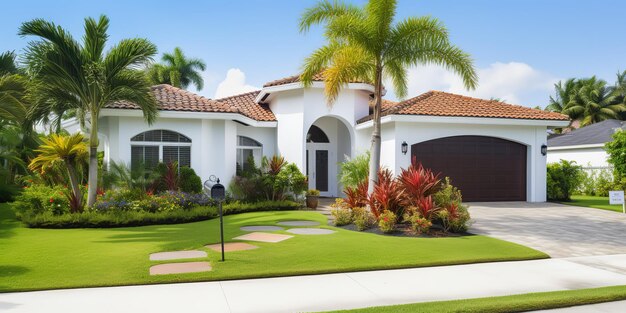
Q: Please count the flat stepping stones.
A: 7